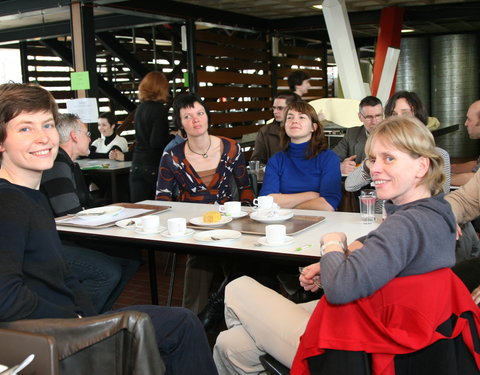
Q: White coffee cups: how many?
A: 5